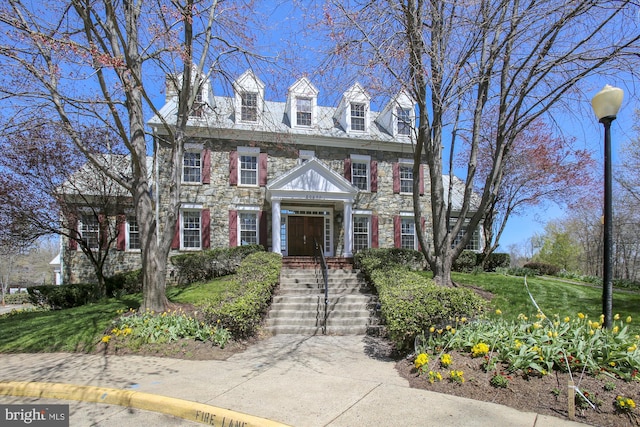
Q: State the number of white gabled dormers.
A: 5